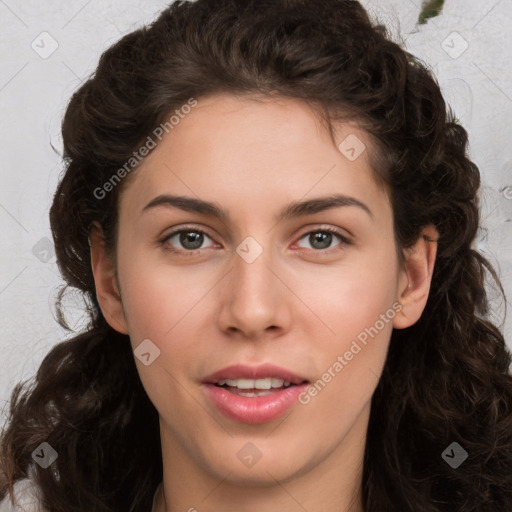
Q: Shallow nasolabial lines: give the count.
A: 2